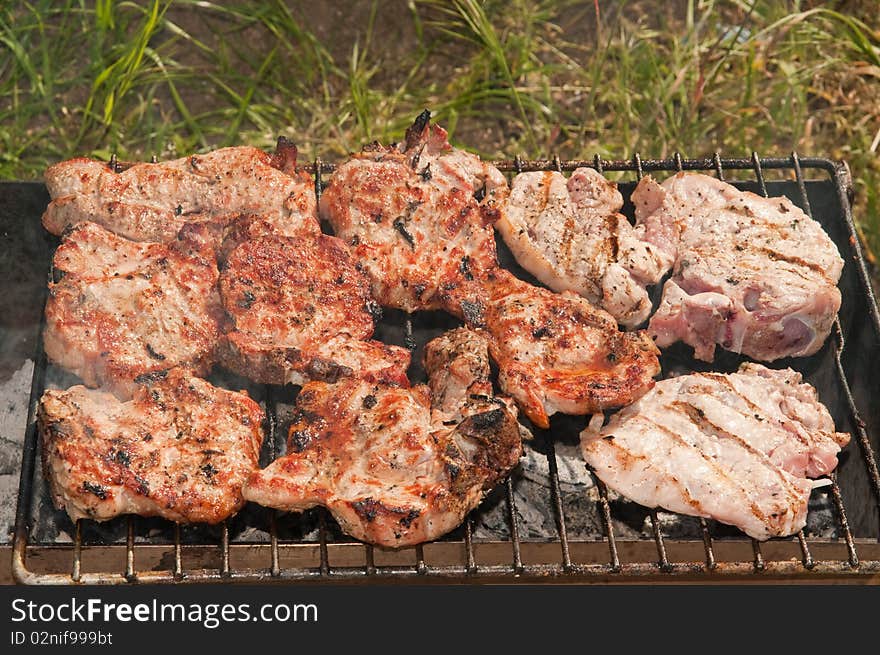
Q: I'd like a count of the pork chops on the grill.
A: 10